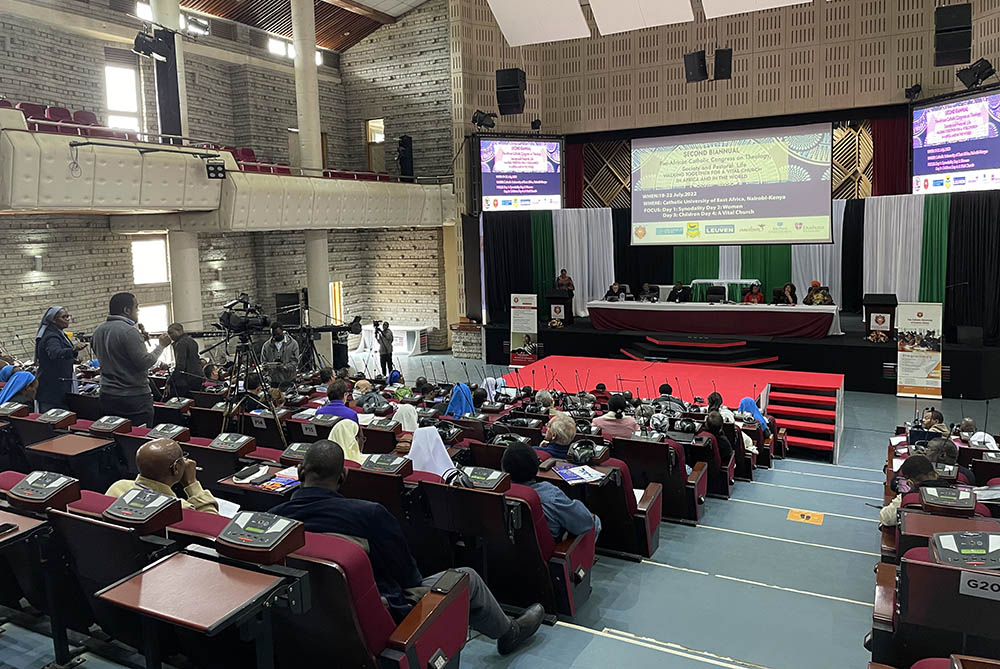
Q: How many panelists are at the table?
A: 6